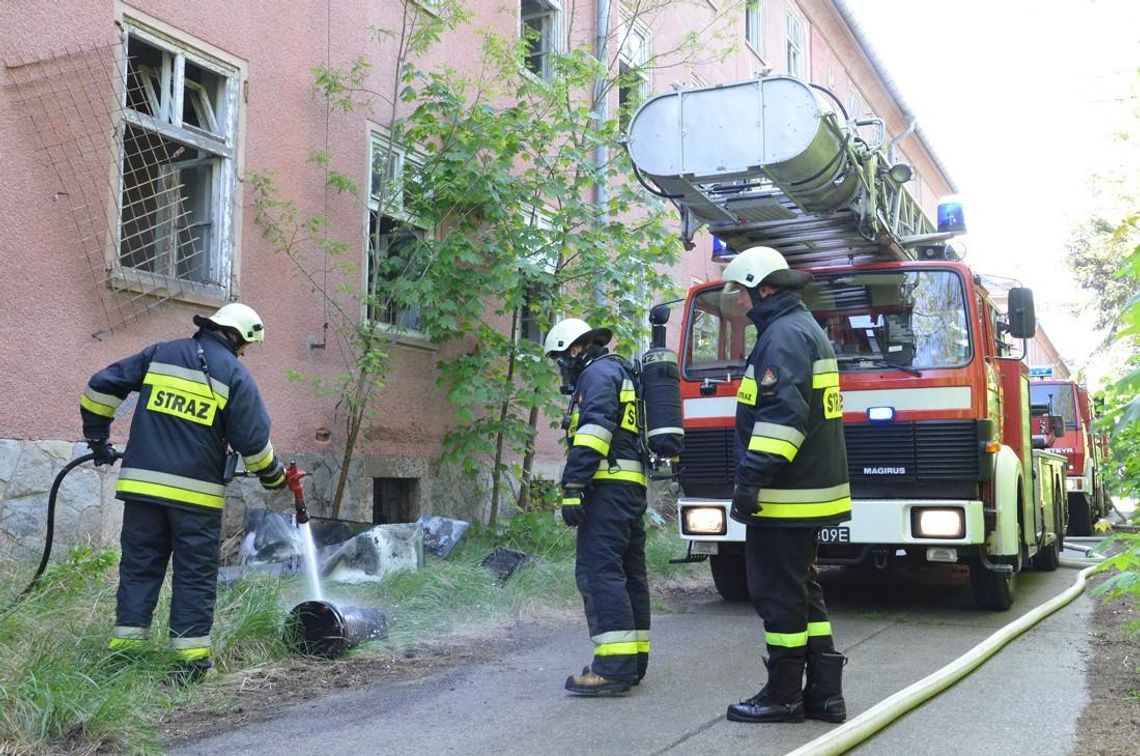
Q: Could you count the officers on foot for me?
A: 3